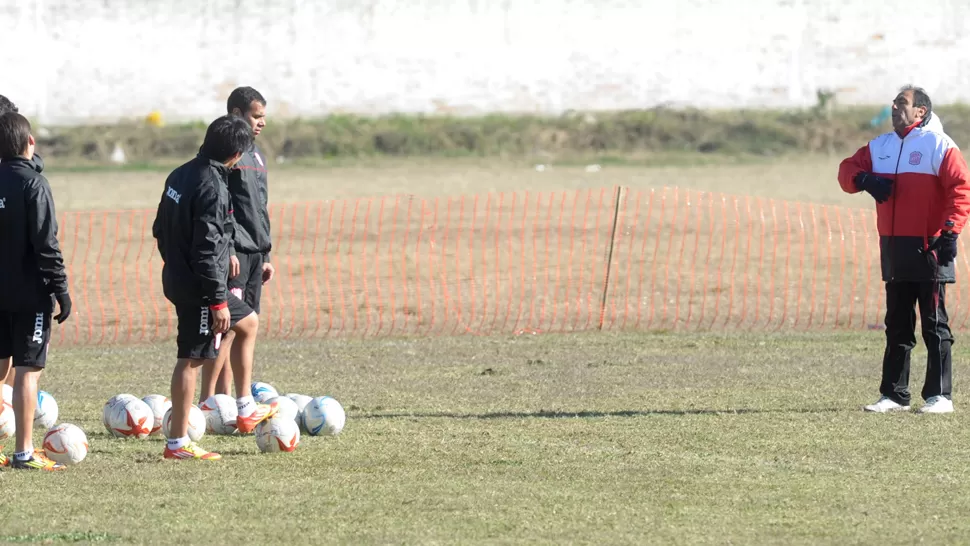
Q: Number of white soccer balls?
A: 13